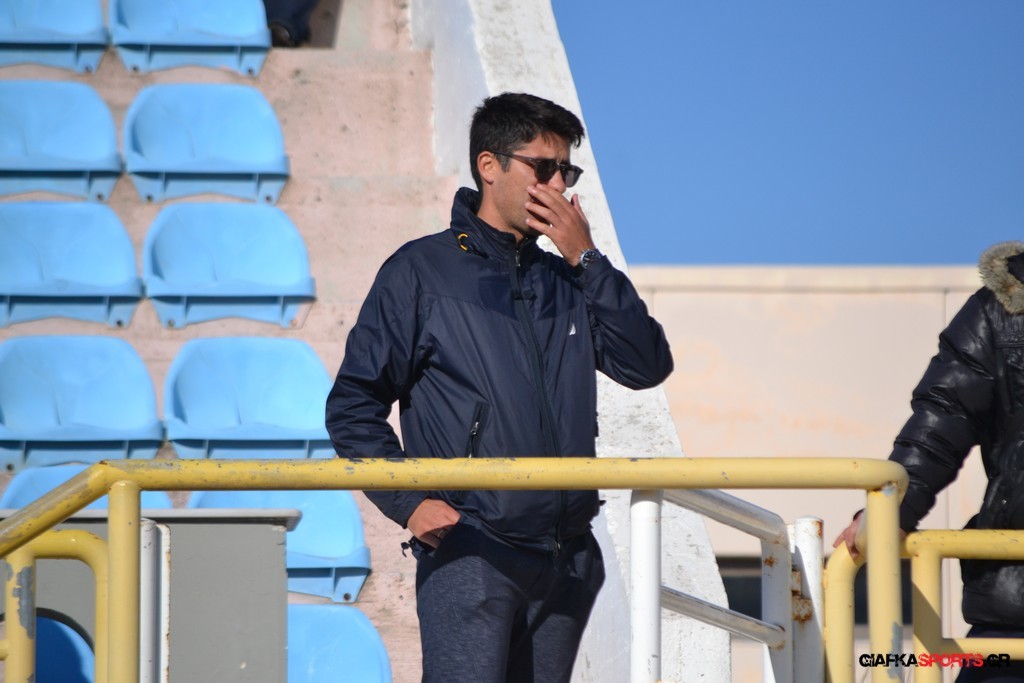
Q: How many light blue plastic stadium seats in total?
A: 12